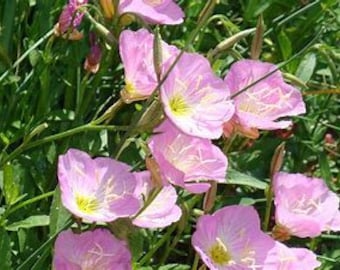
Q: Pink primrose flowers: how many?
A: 11